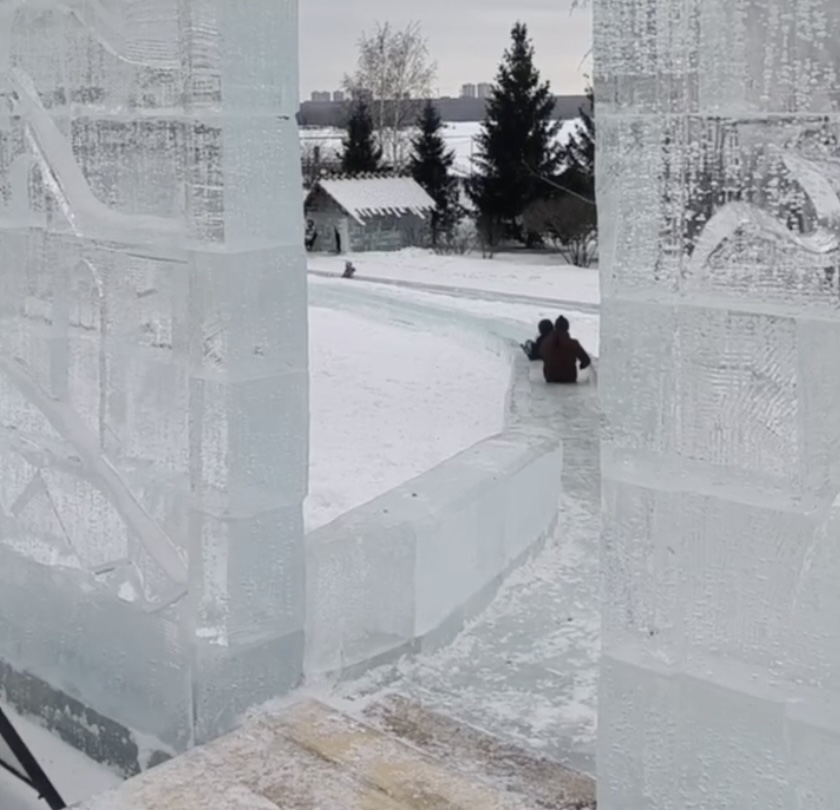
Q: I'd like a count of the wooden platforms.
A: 1